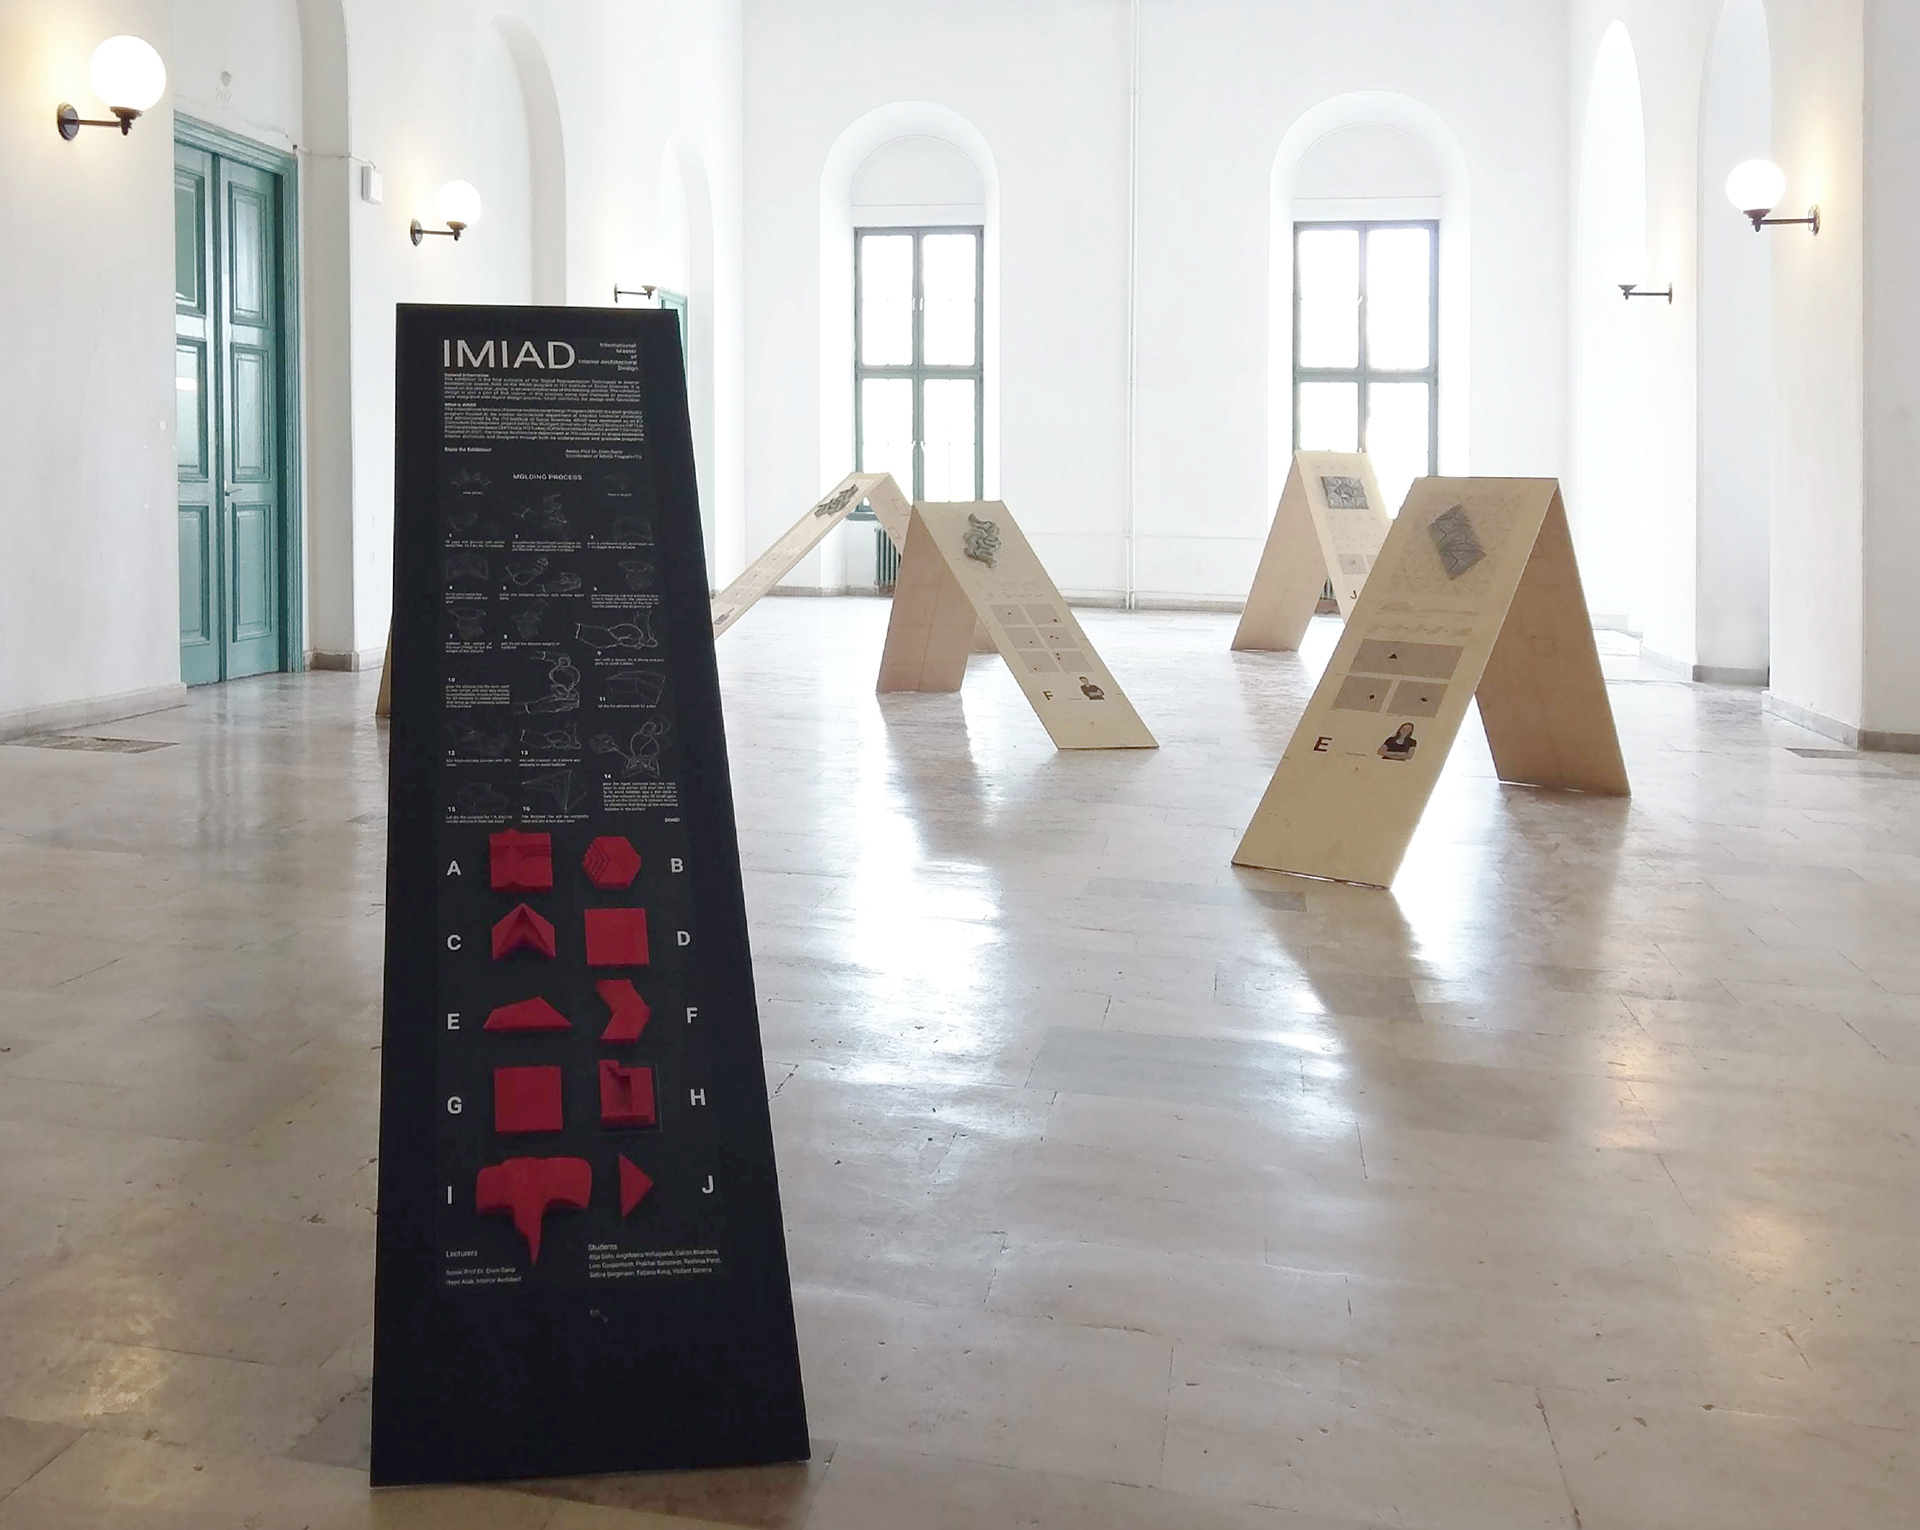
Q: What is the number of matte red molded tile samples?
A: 10